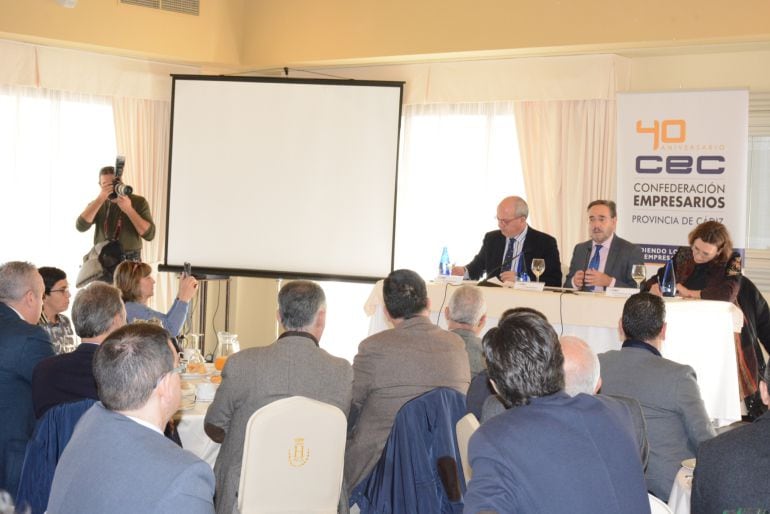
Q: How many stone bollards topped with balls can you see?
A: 0